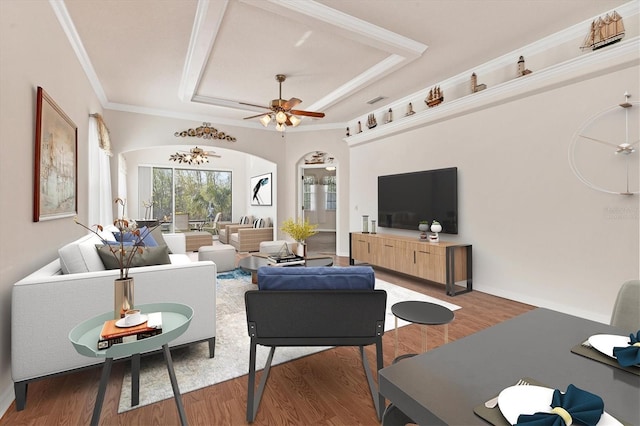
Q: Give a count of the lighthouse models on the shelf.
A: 6